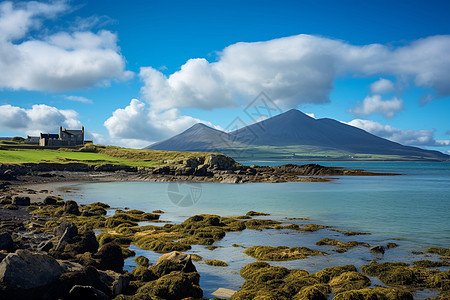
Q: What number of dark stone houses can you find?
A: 1